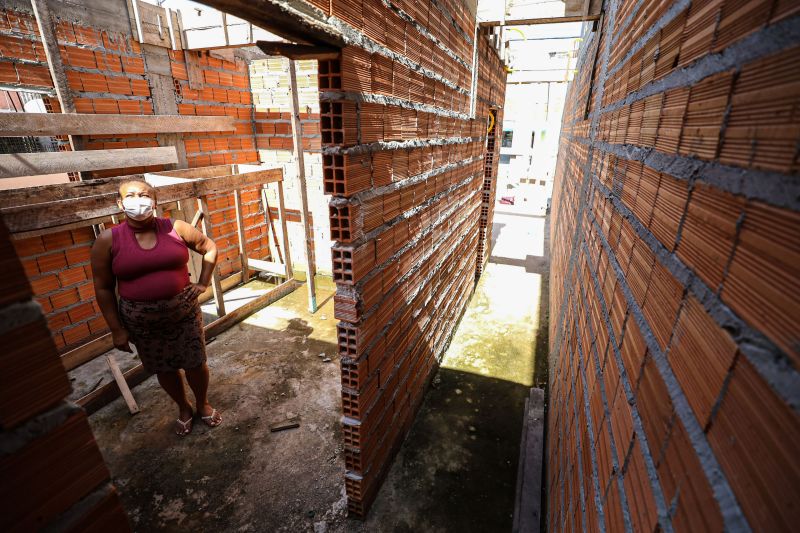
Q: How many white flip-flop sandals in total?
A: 2